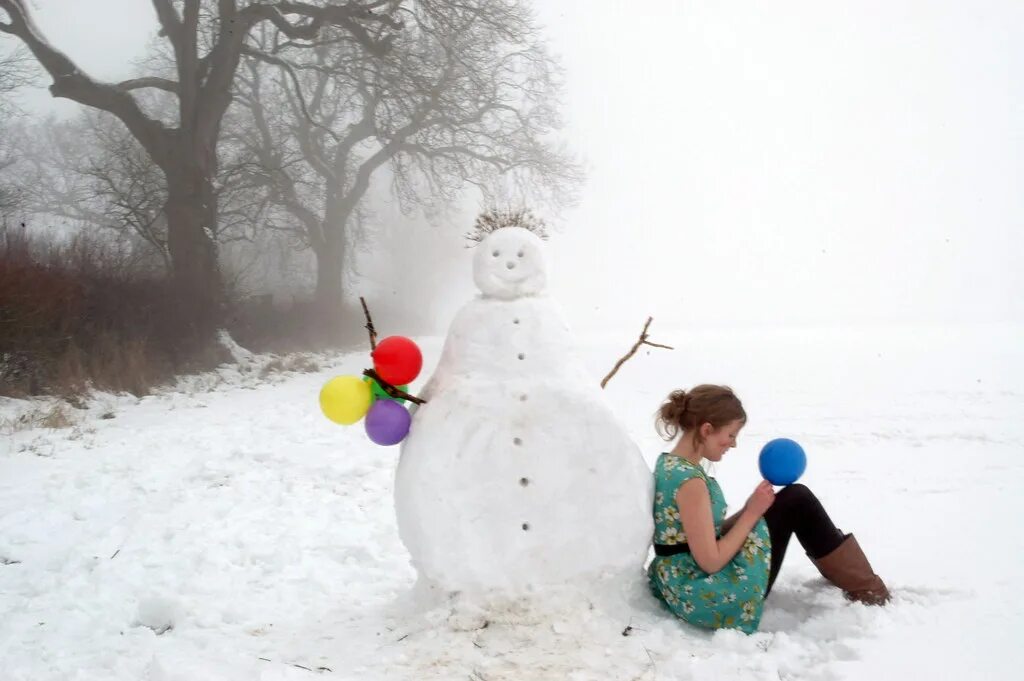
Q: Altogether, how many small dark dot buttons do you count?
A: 6